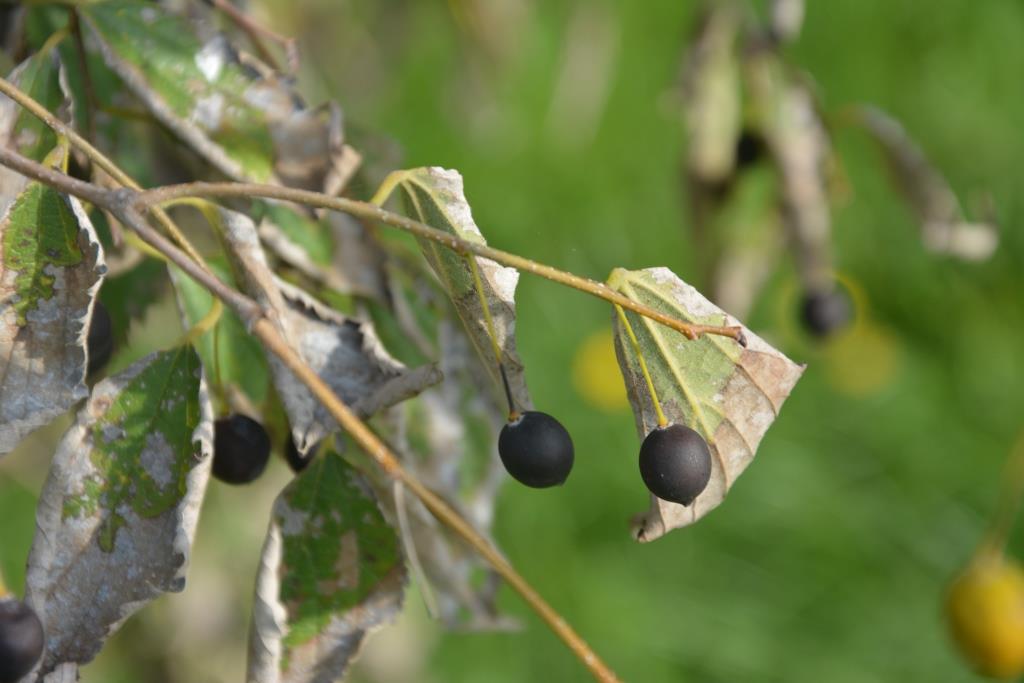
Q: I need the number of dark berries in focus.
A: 2